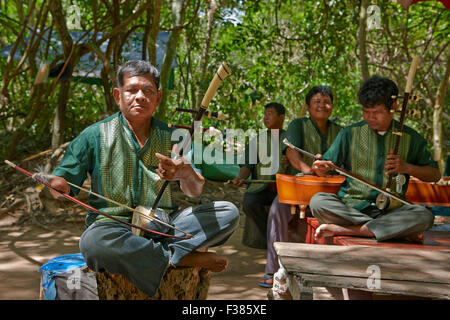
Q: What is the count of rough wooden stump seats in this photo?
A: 1